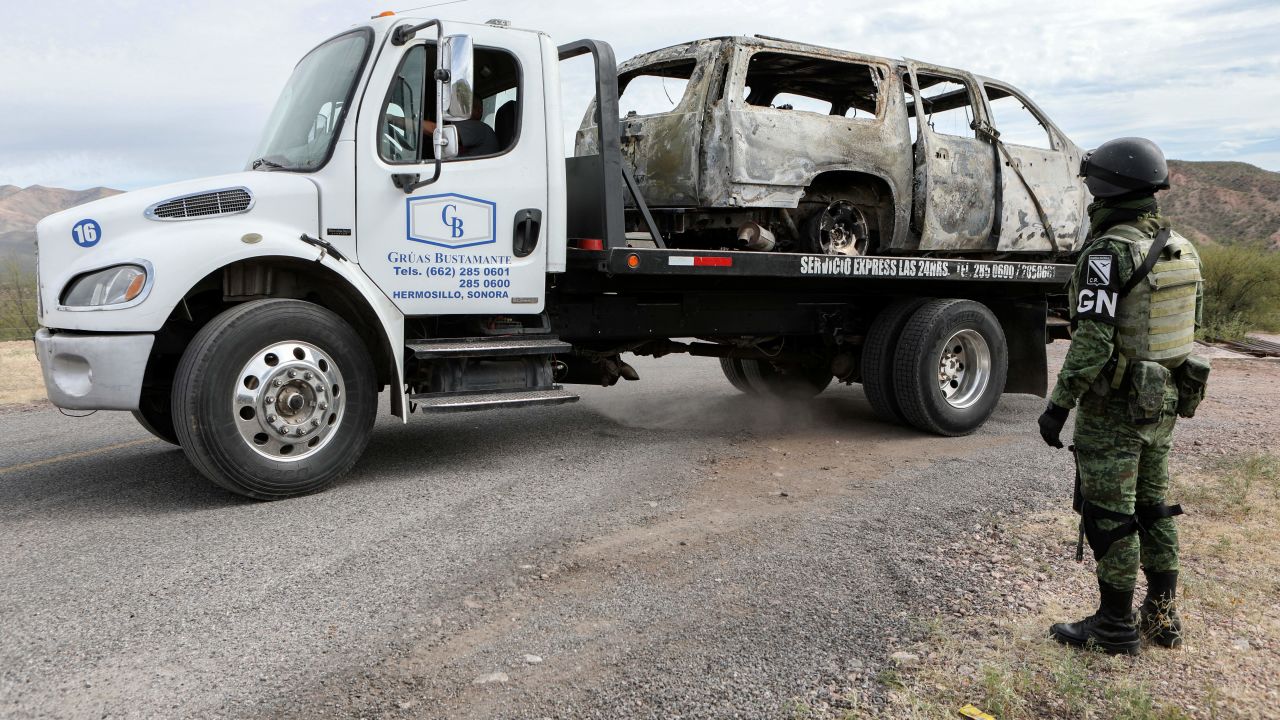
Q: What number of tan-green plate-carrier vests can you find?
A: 1